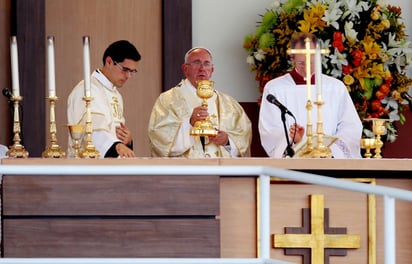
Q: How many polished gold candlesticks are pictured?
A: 4